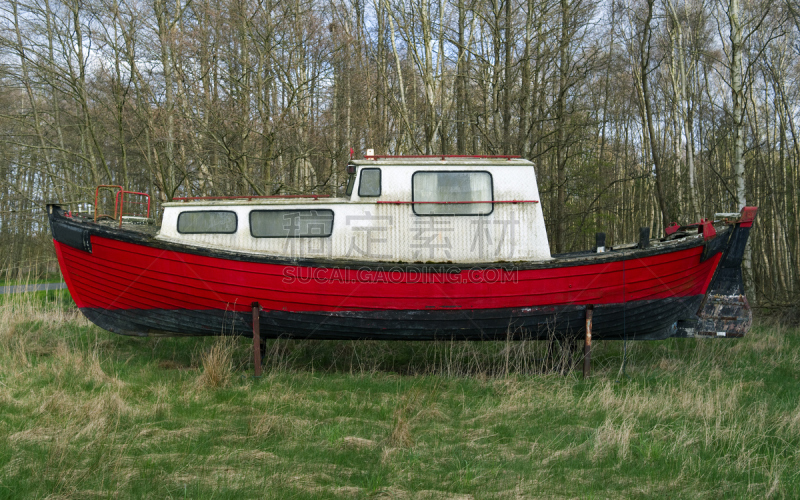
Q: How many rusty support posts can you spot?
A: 2